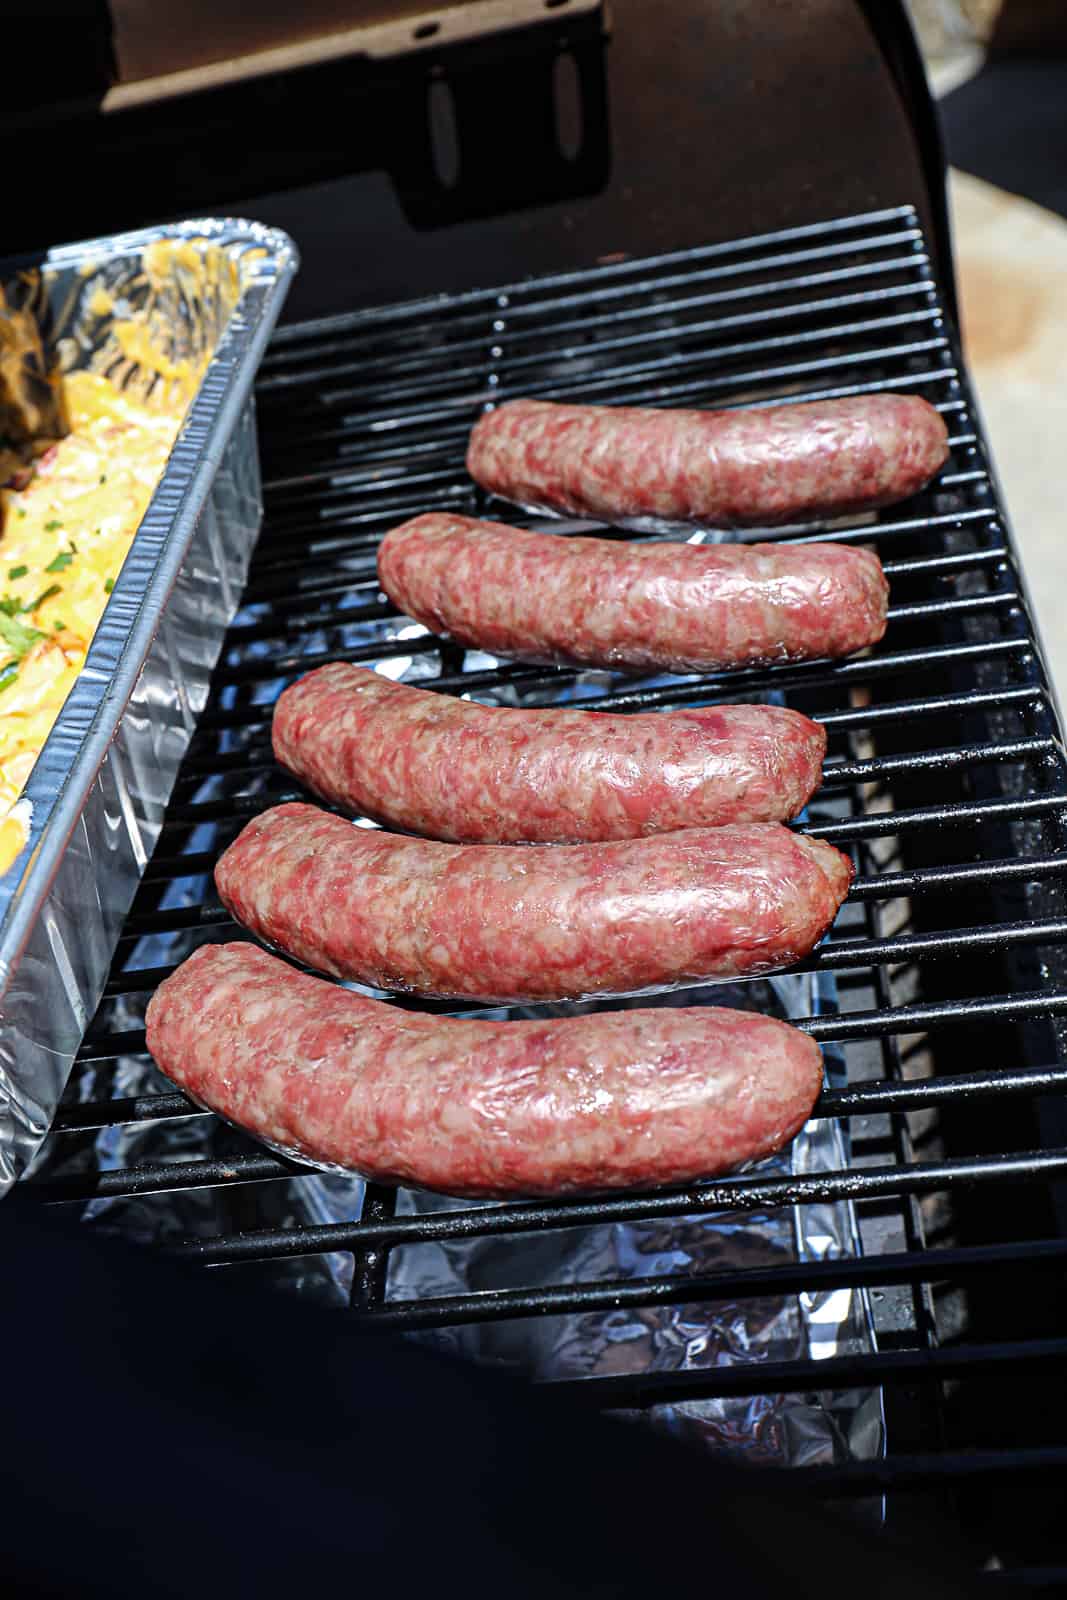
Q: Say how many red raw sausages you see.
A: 5